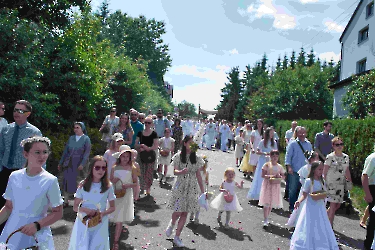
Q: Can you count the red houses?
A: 0